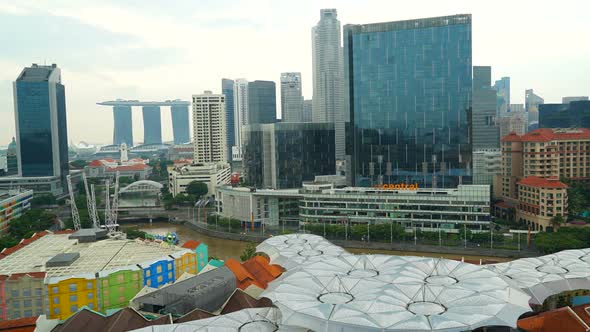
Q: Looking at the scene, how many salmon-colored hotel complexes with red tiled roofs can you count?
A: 1